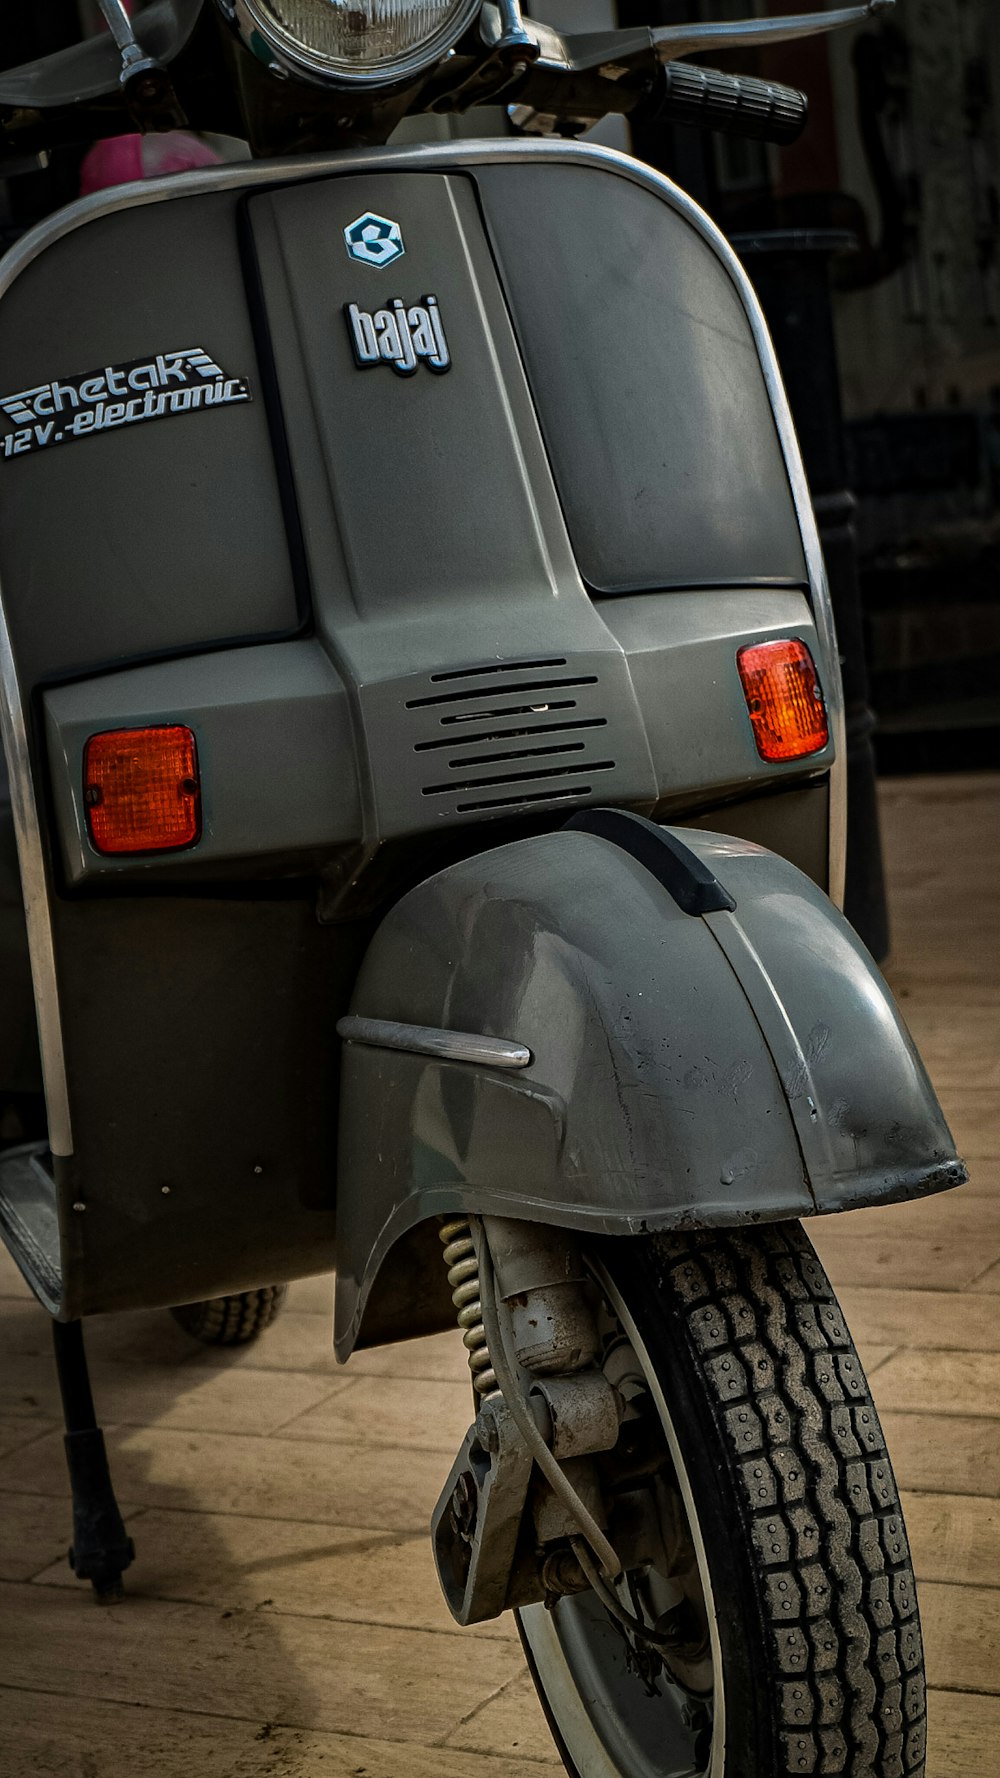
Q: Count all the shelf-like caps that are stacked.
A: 0